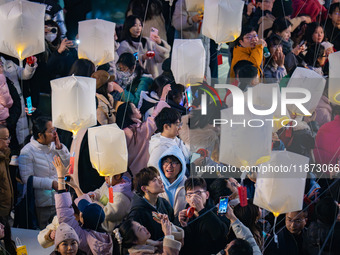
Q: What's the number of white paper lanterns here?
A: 12